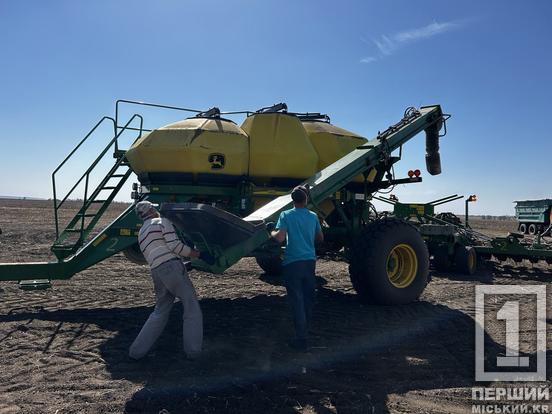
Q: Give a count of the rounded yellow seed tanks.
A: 3